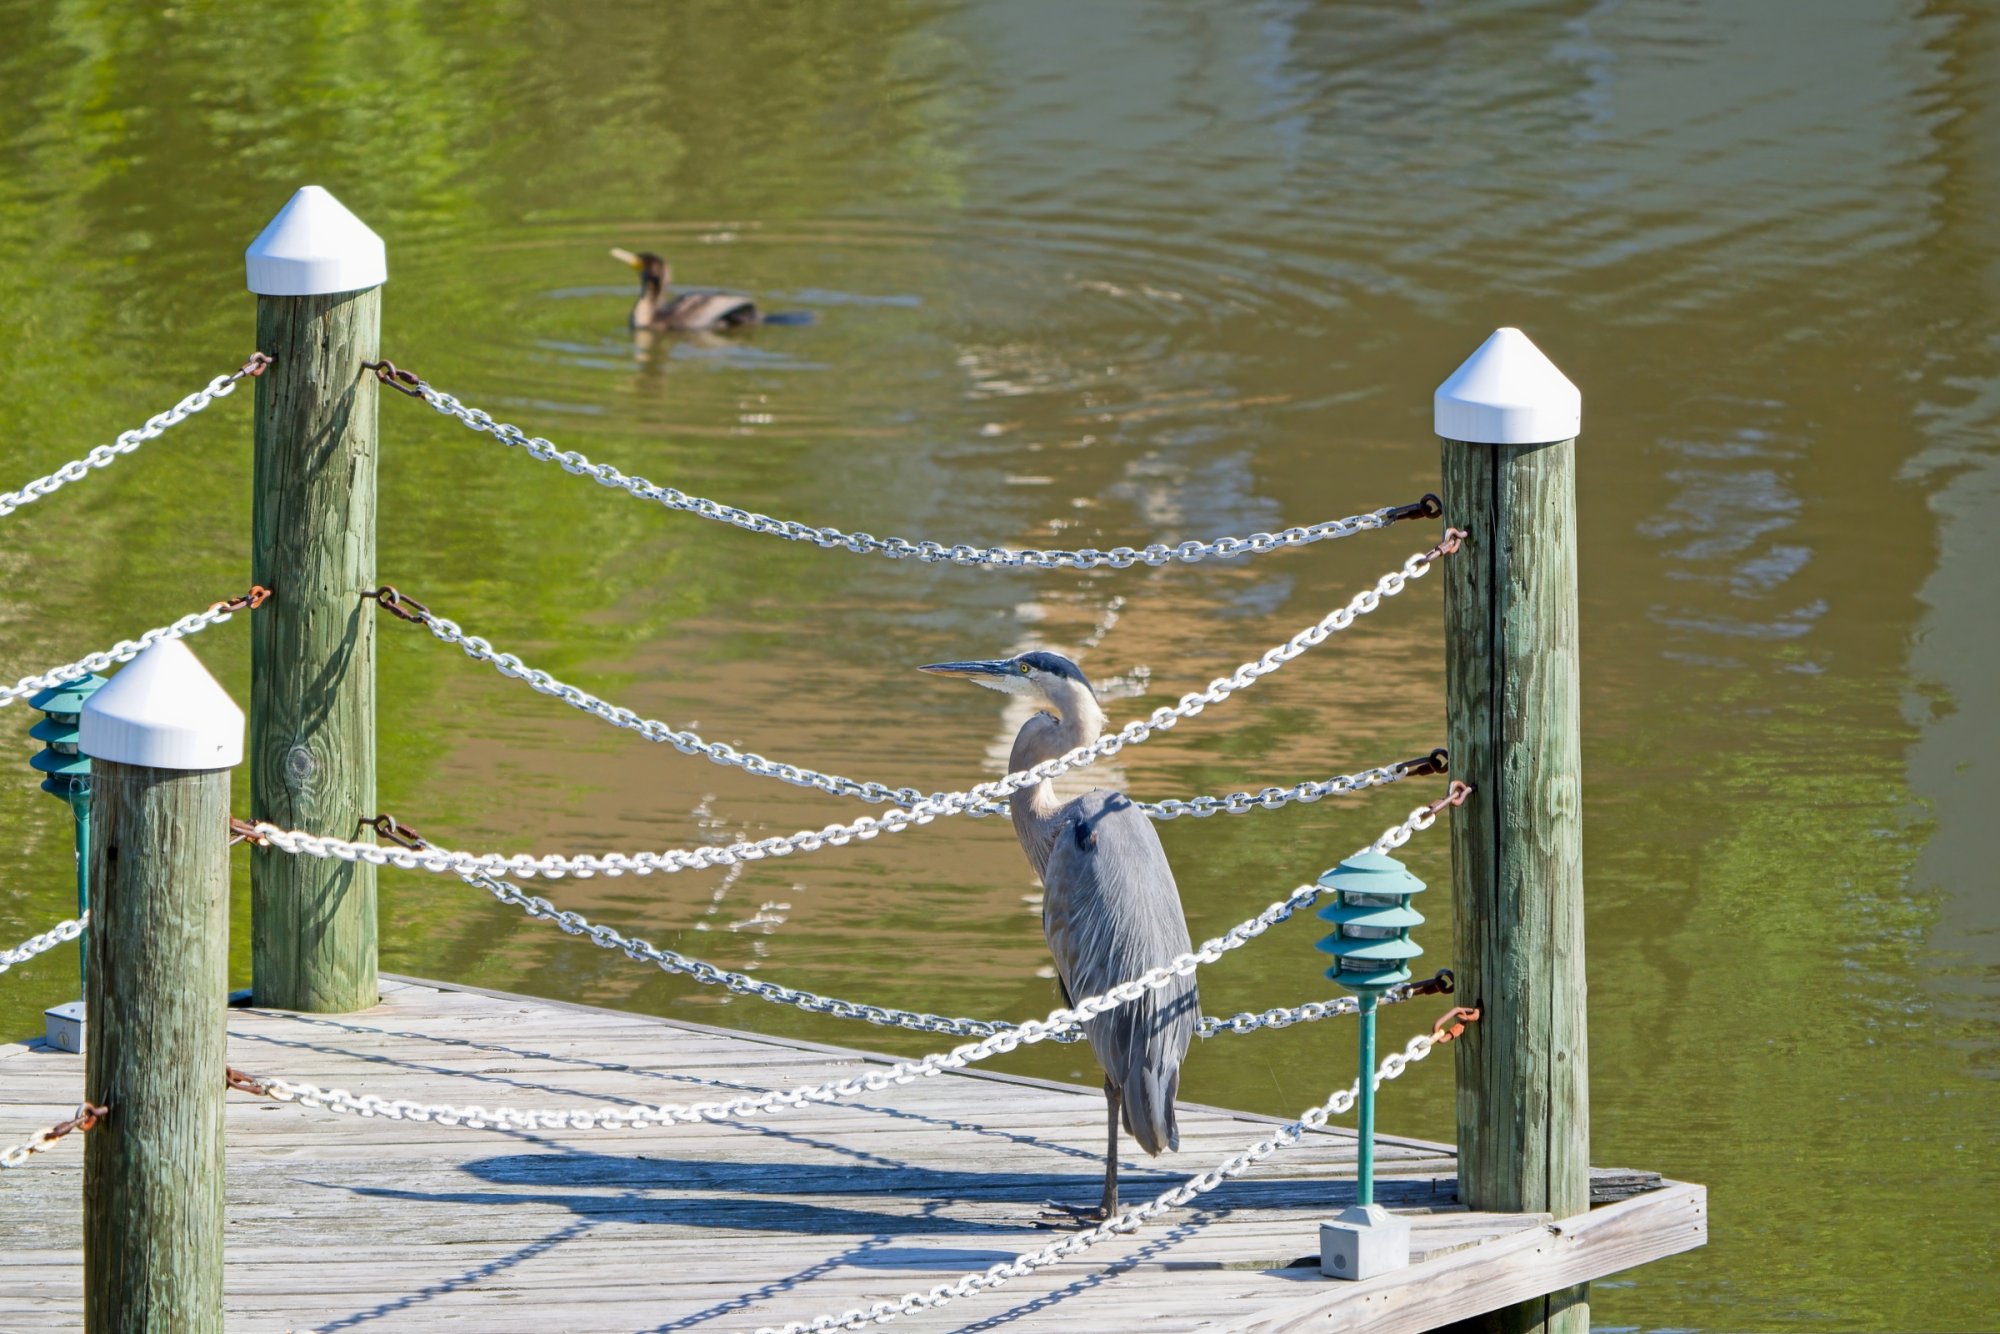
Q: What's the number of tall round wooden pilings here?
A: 3